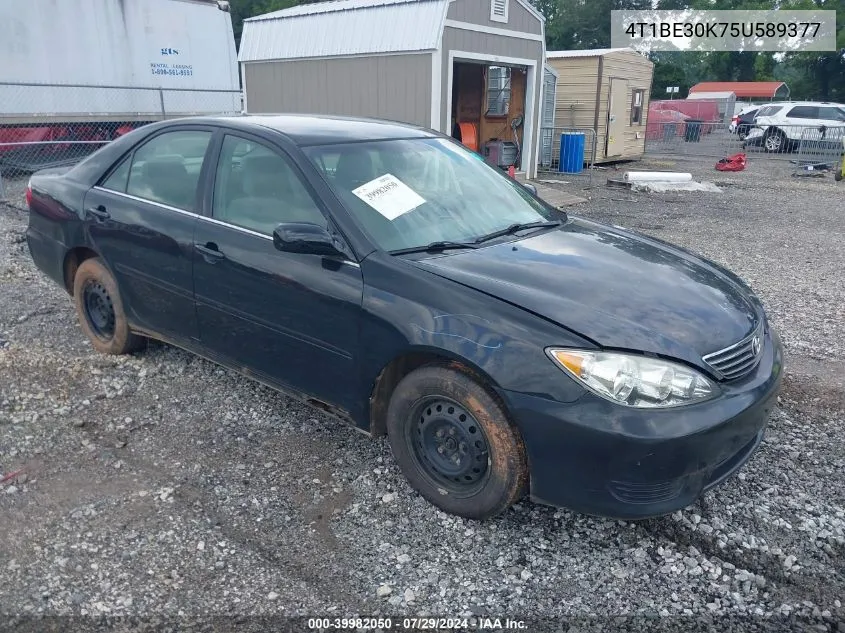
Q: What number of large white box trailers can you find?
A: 1